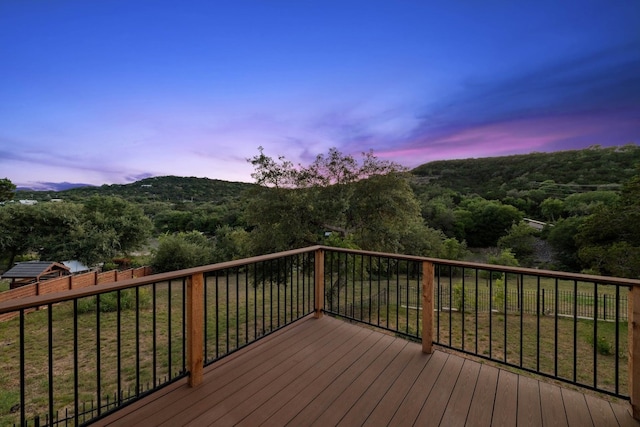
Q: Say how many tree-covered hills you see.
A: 2